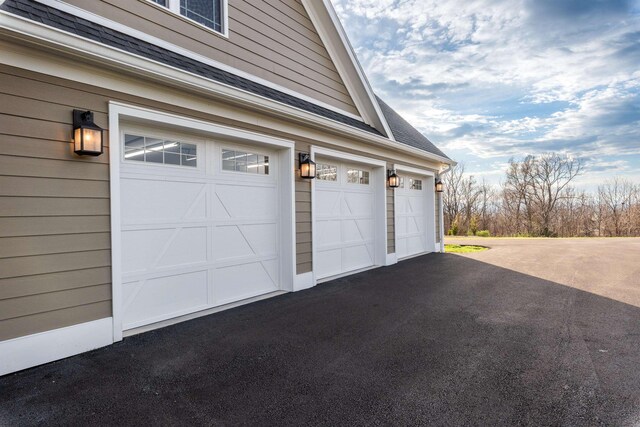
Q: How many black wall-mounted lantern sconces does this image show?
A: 4